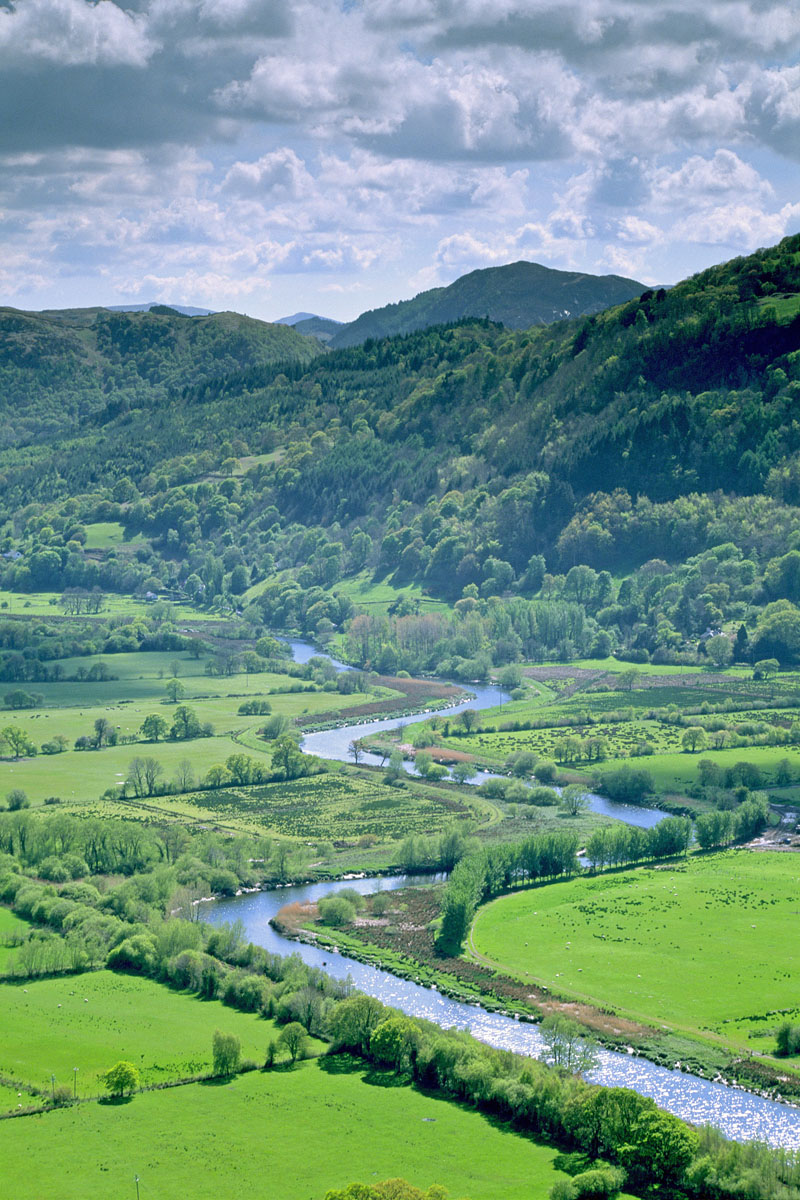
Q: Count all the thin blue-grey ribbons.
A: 1